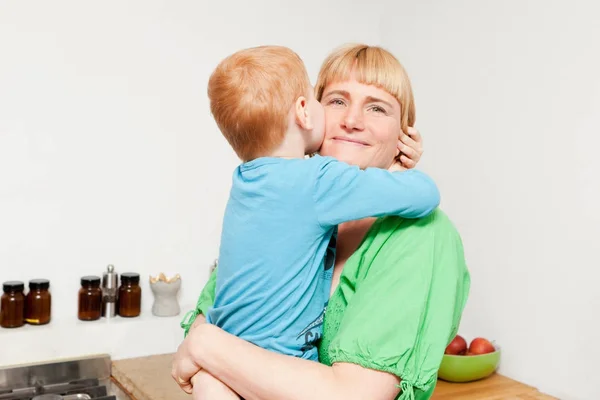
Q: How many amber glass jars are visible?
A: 4